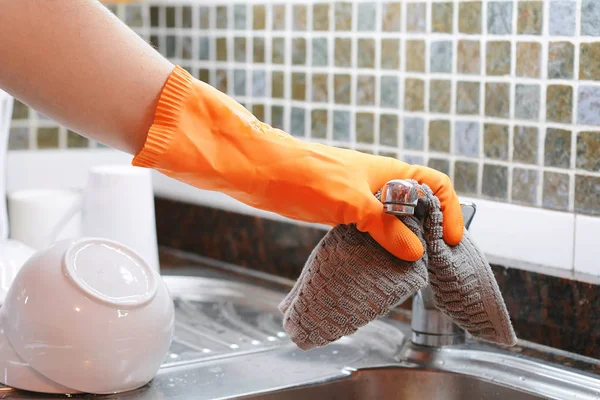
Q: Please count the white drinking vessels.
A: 2